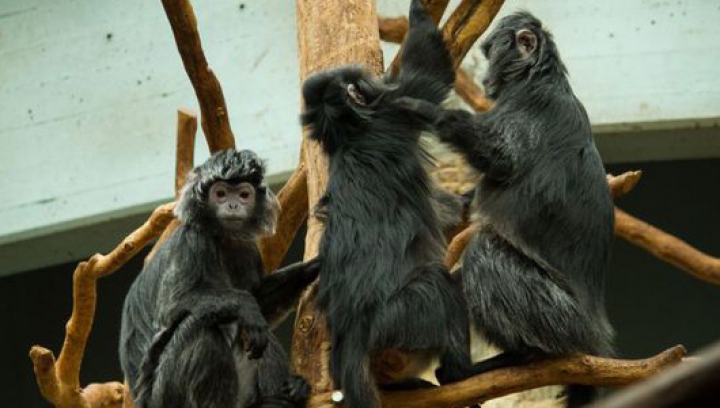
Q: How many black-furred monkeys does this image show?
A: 3